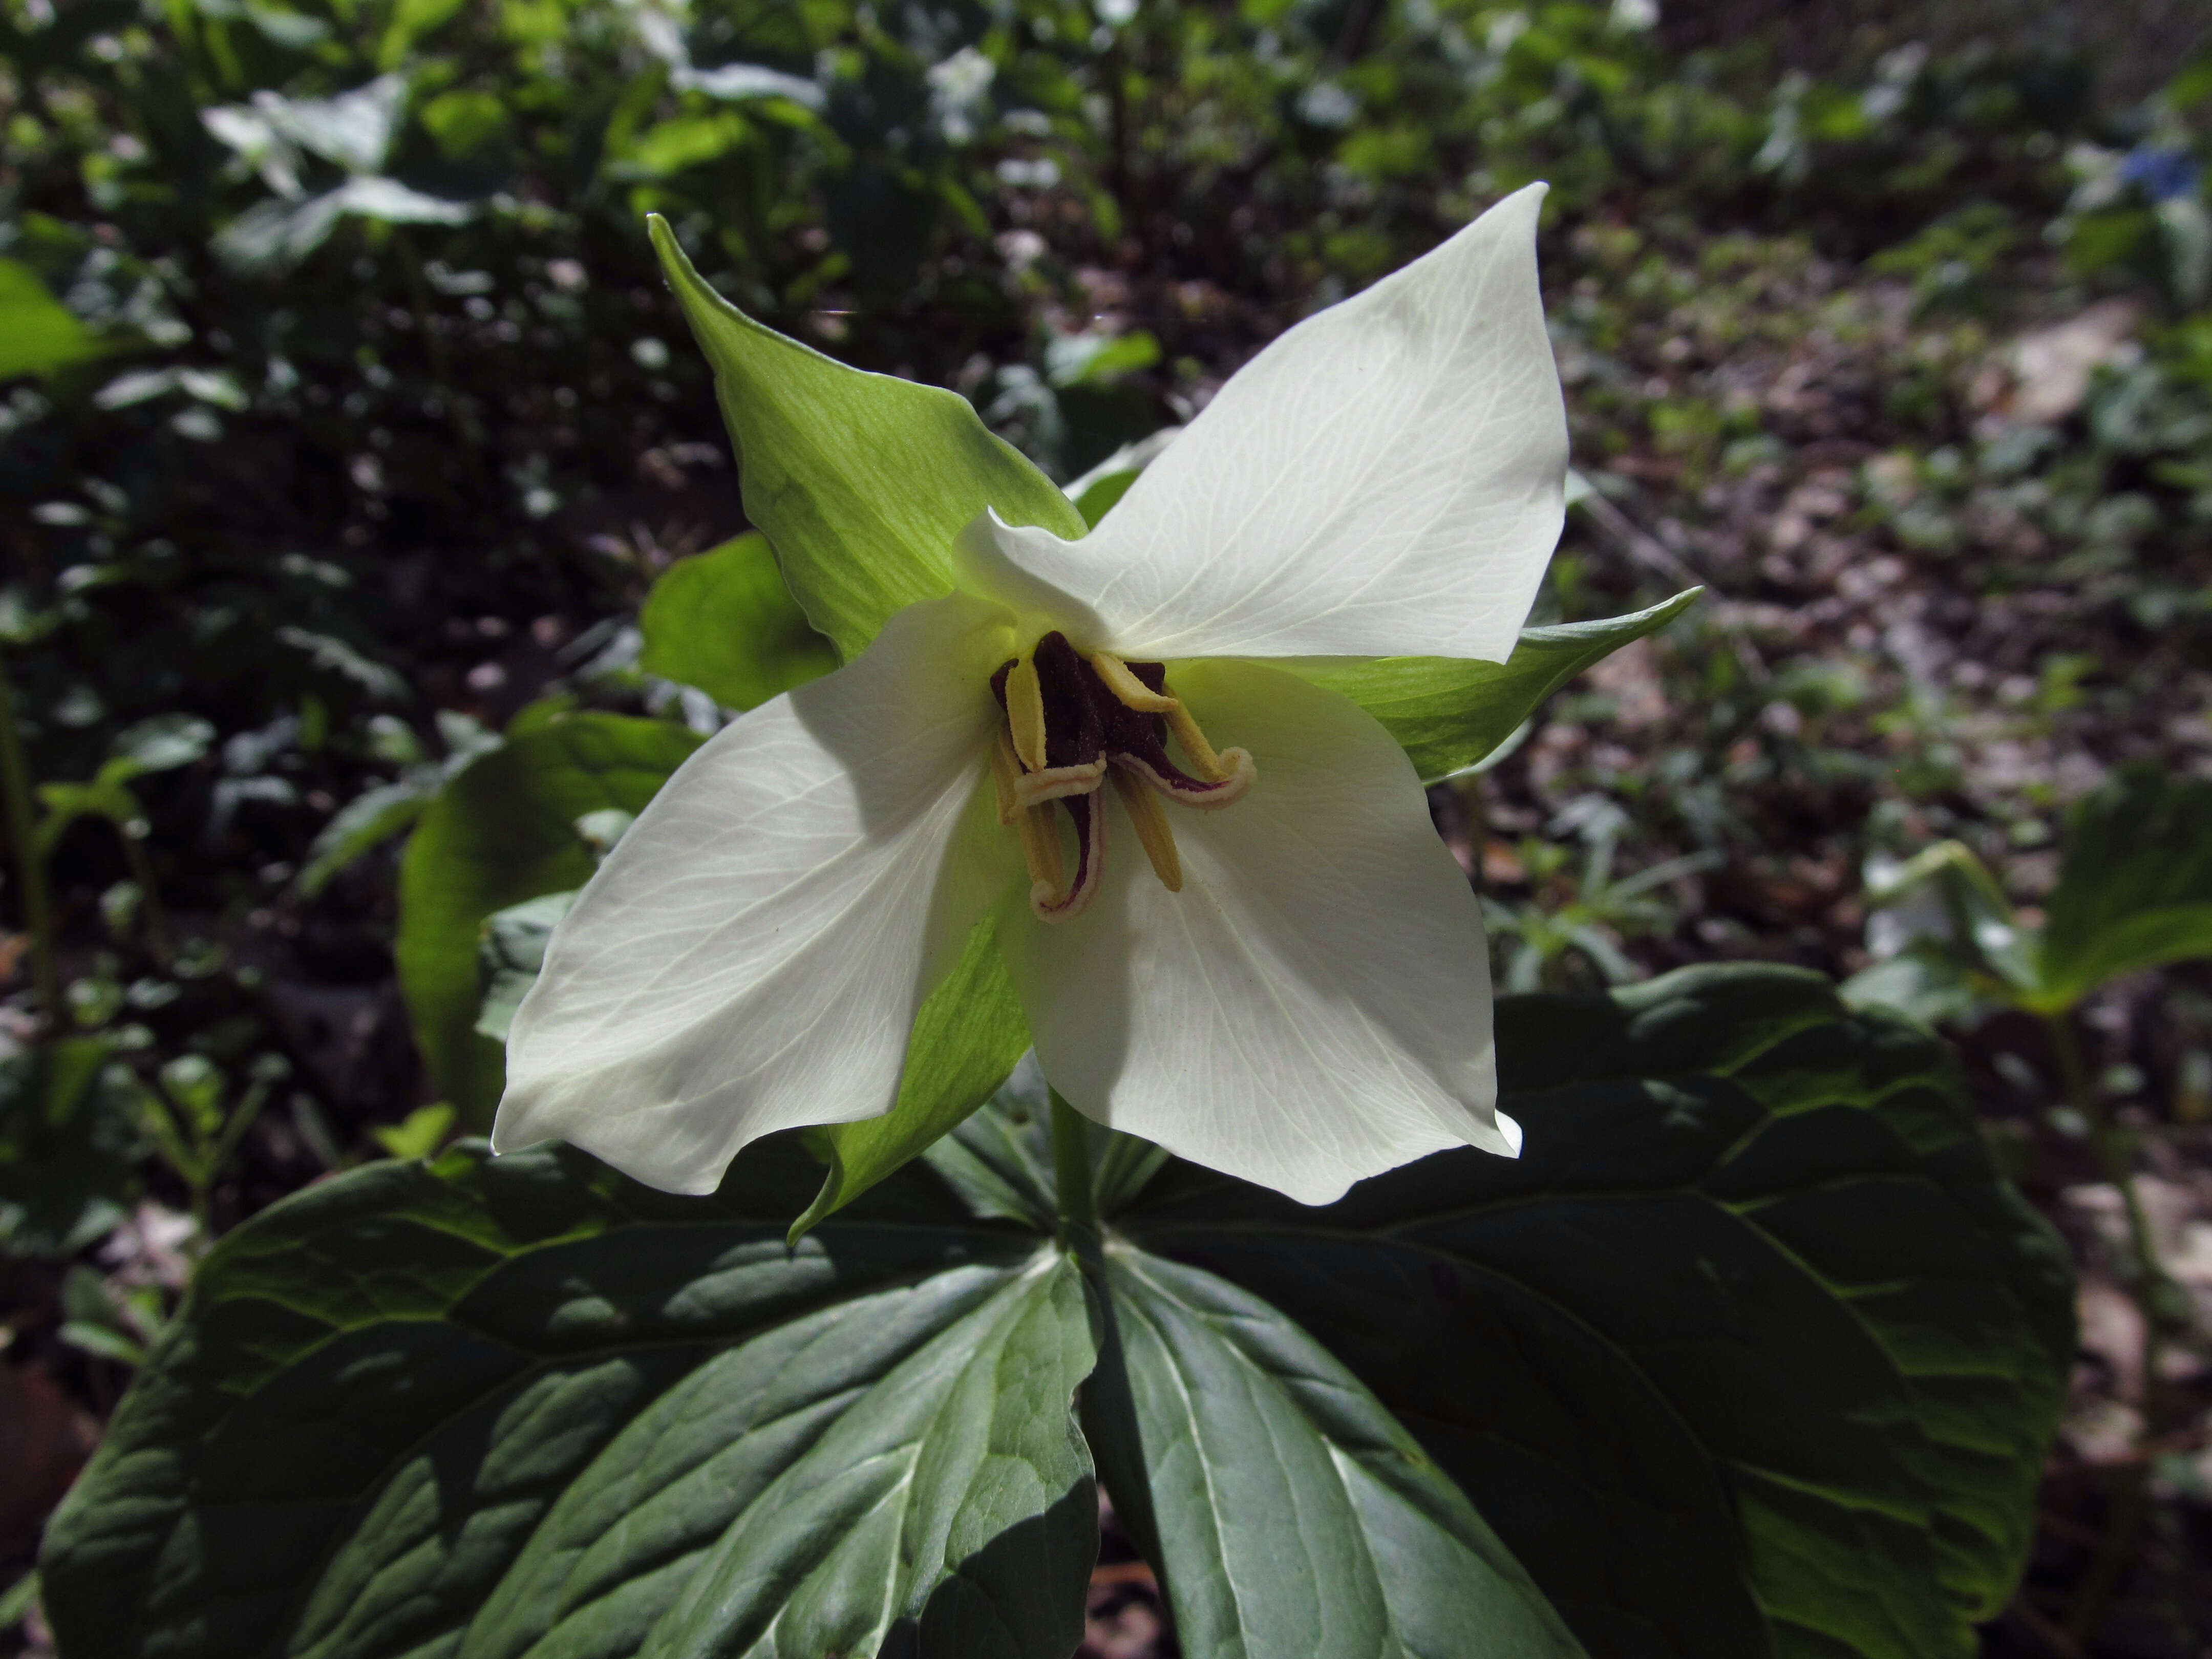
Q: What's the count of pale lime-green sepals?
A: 3